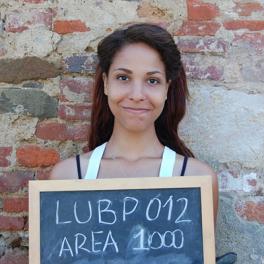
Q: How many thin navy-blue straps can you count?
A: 2